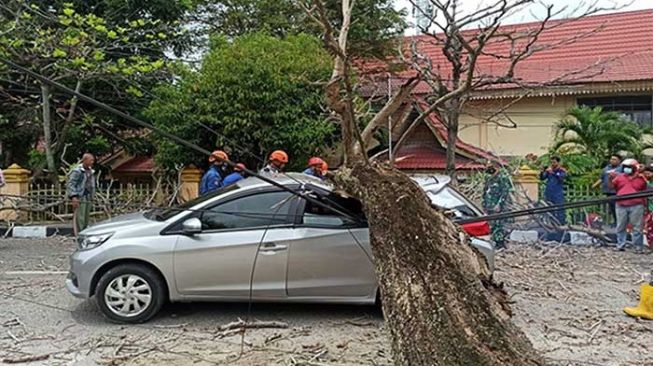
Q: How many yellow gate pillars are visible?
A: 3